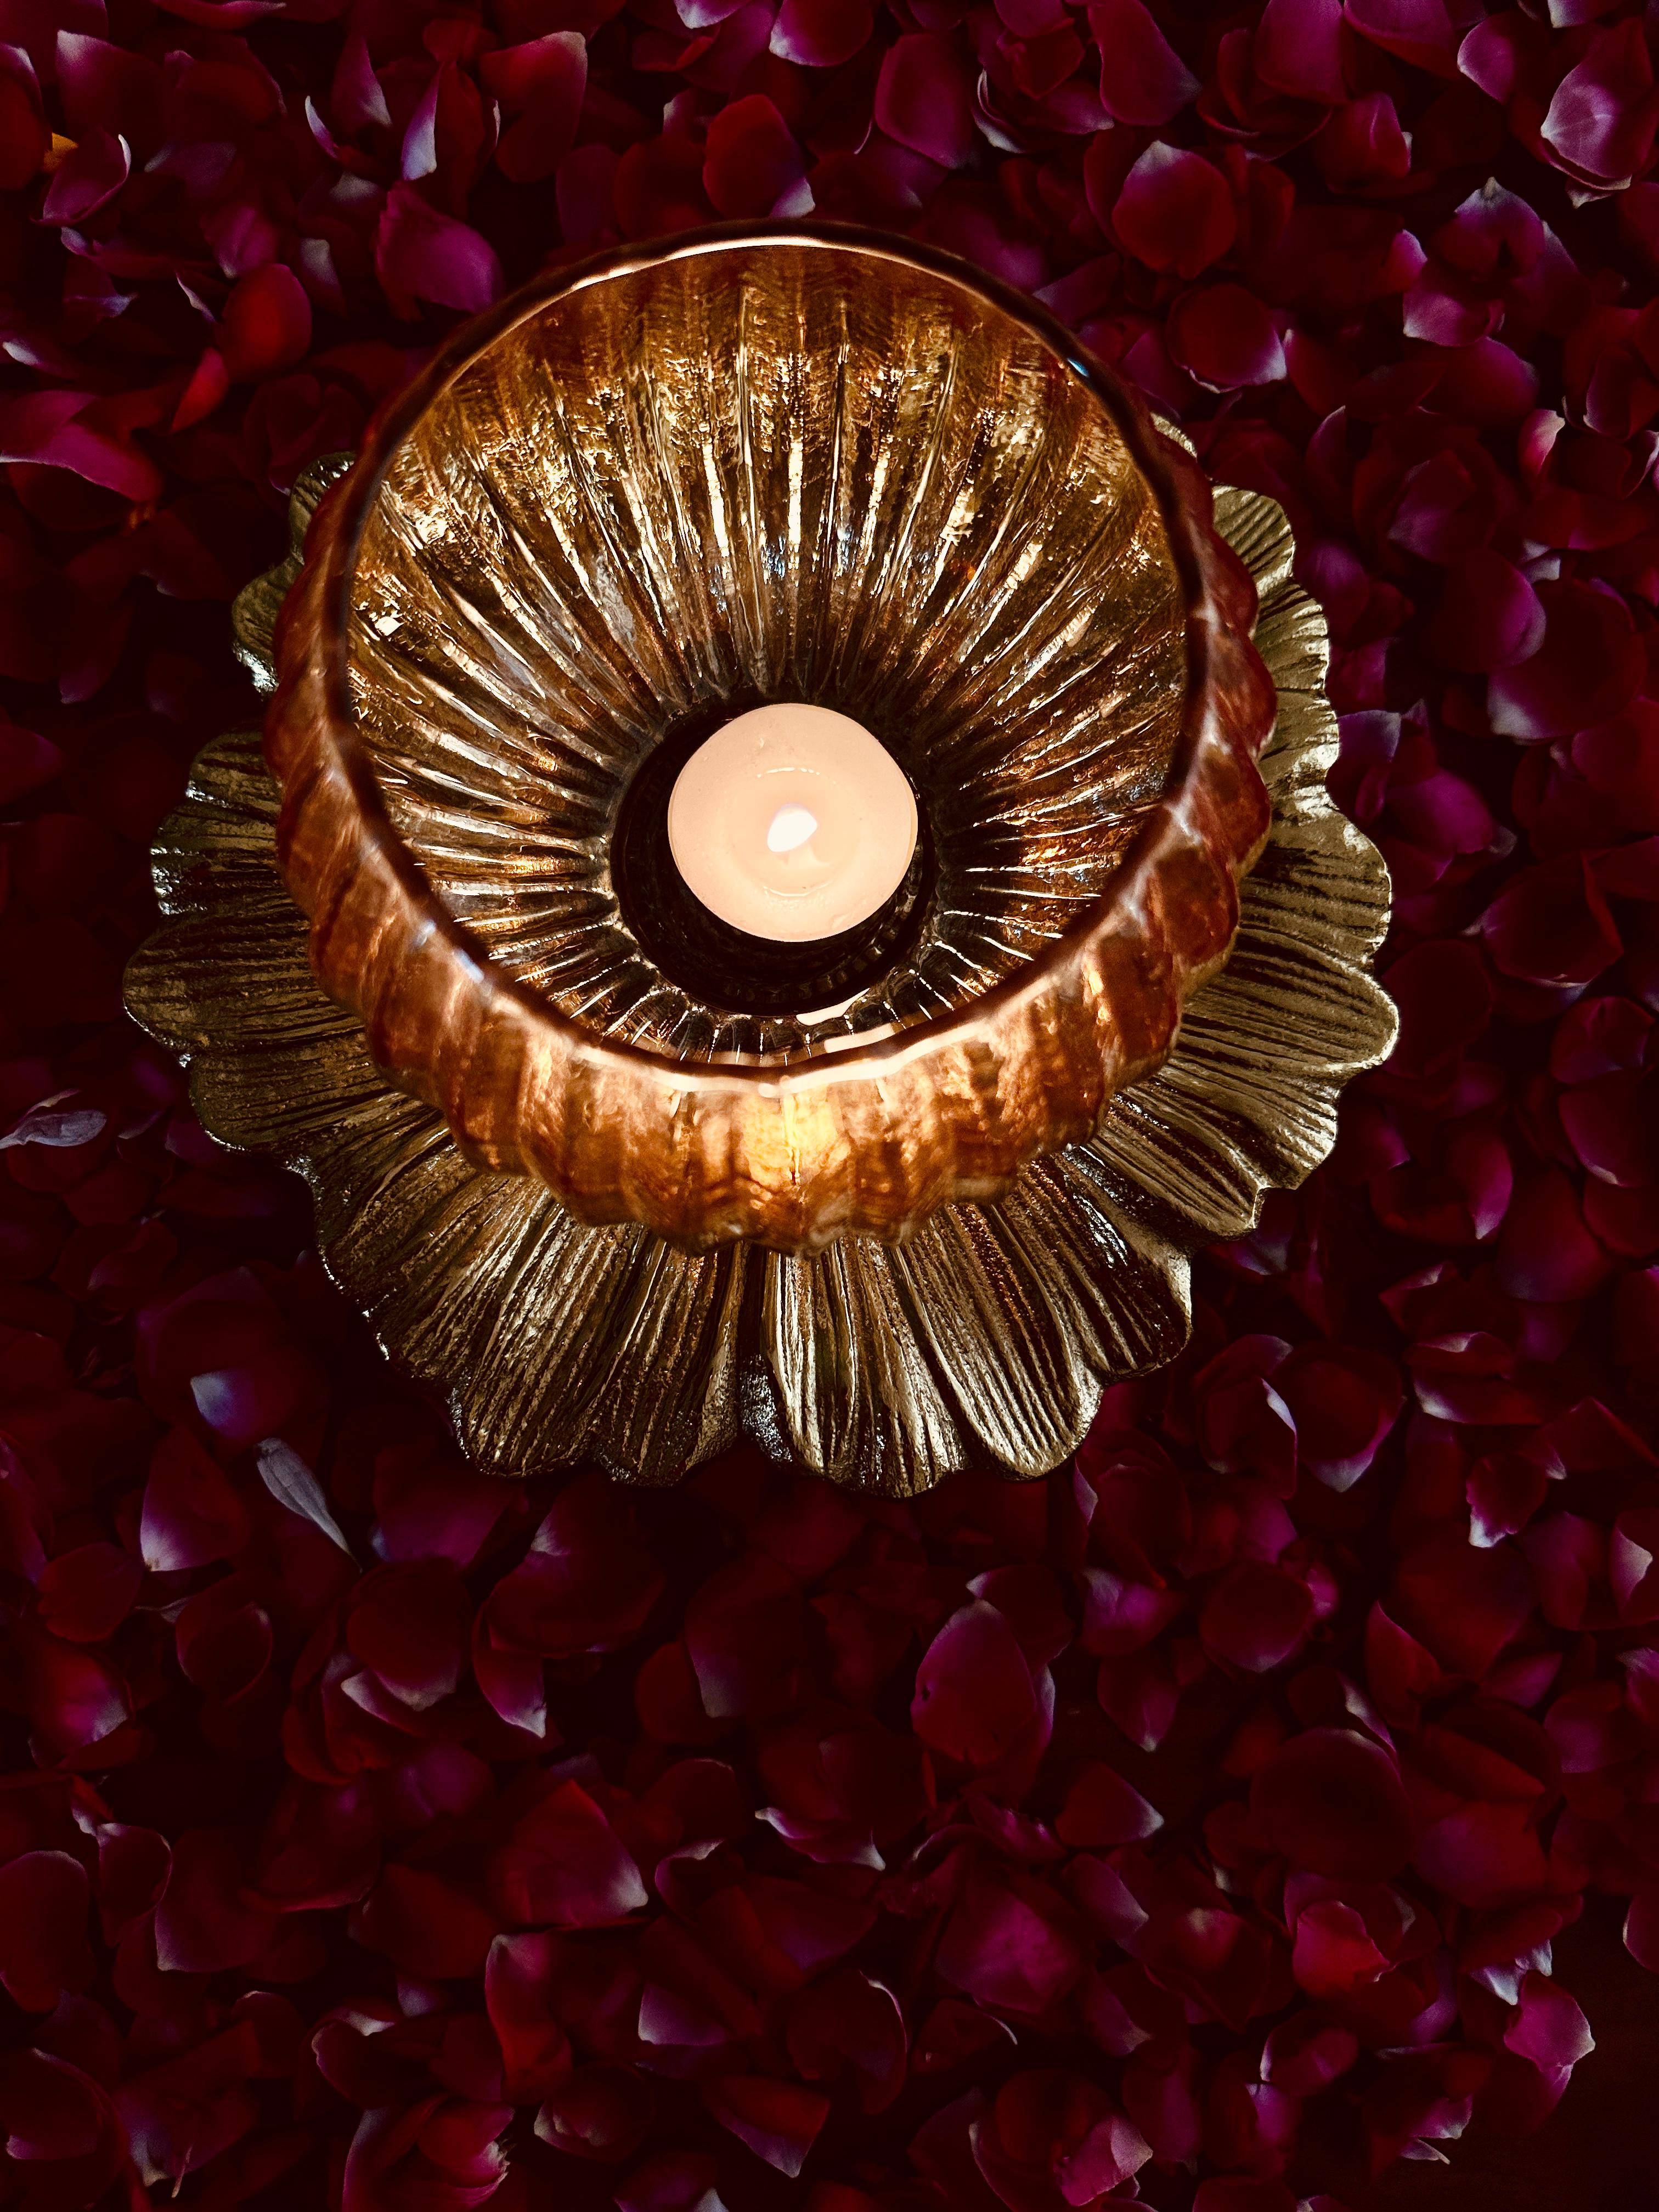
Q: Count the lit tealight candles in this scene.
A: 1